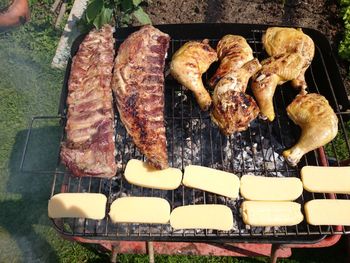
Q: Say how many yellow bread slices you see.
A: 9